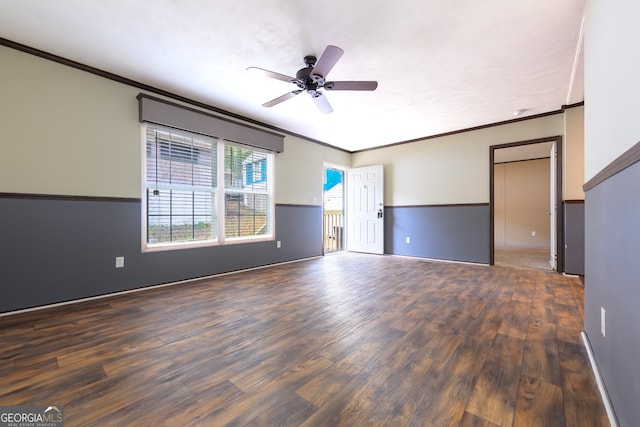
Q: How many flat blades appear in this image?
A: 5